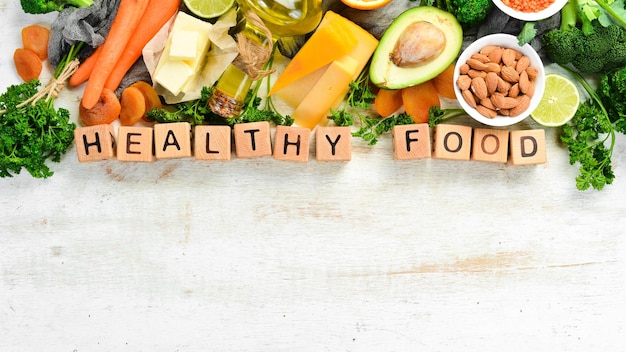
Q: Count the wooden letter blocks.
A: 11